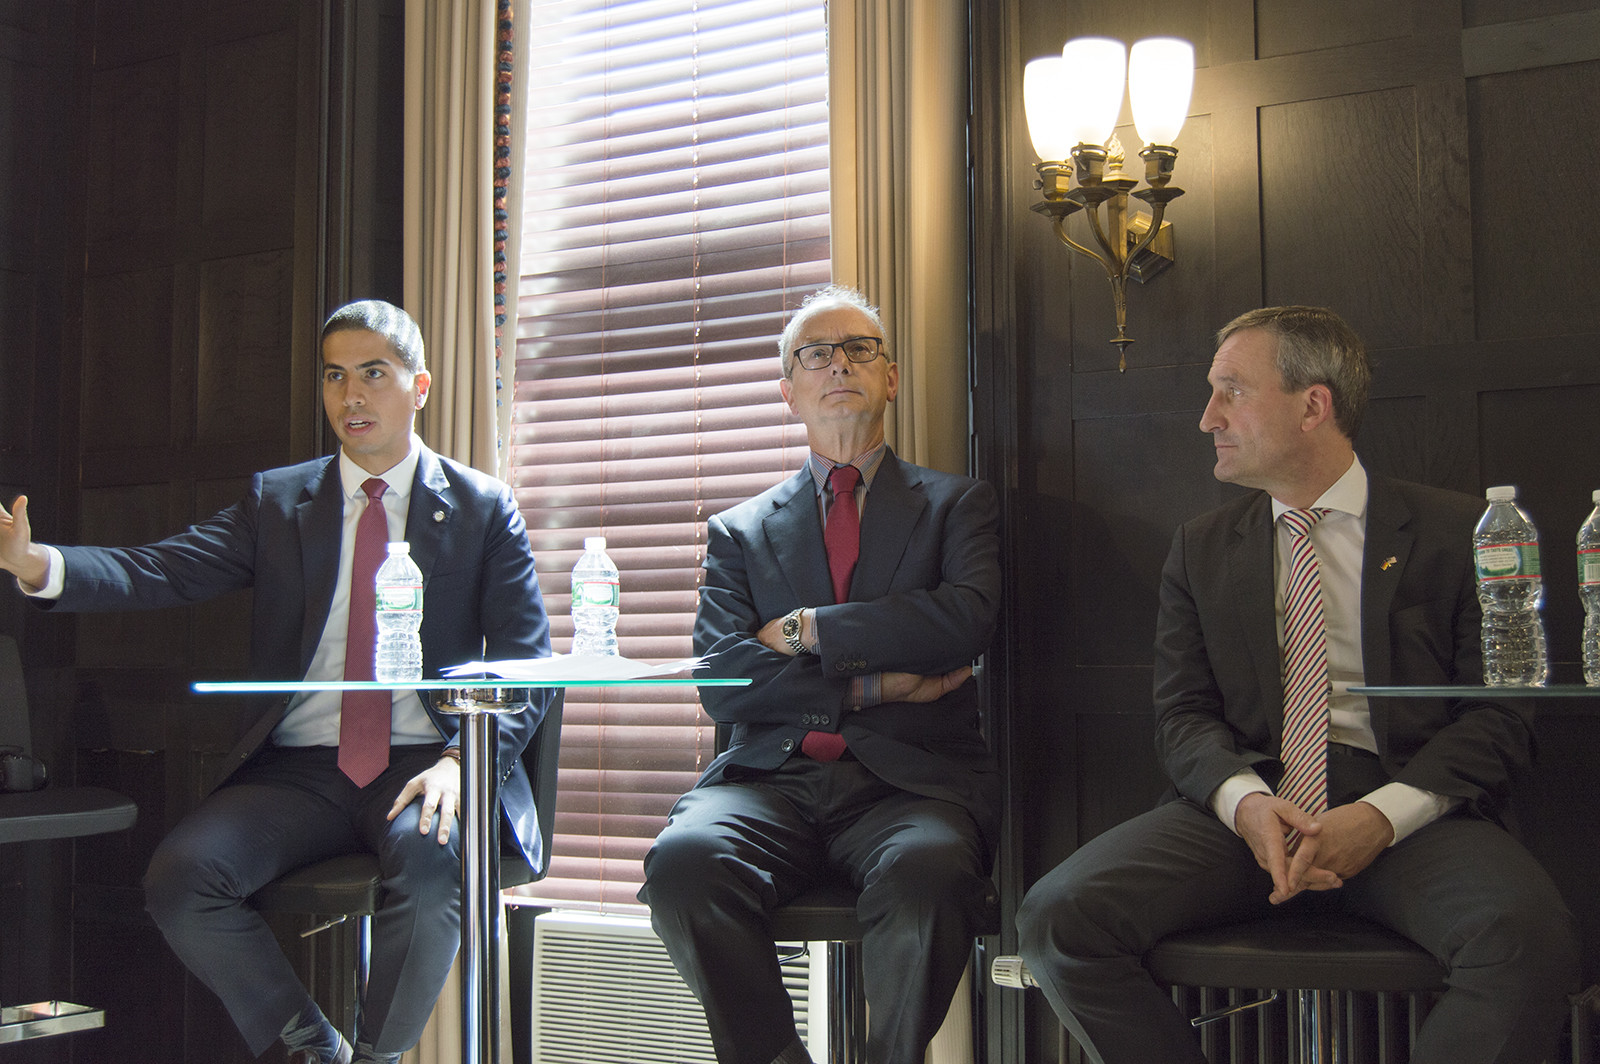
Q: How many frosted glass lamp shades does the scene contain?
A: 3